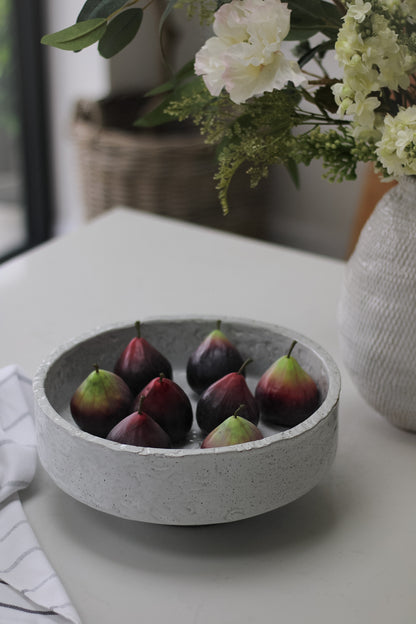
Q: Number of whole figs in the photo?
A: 8